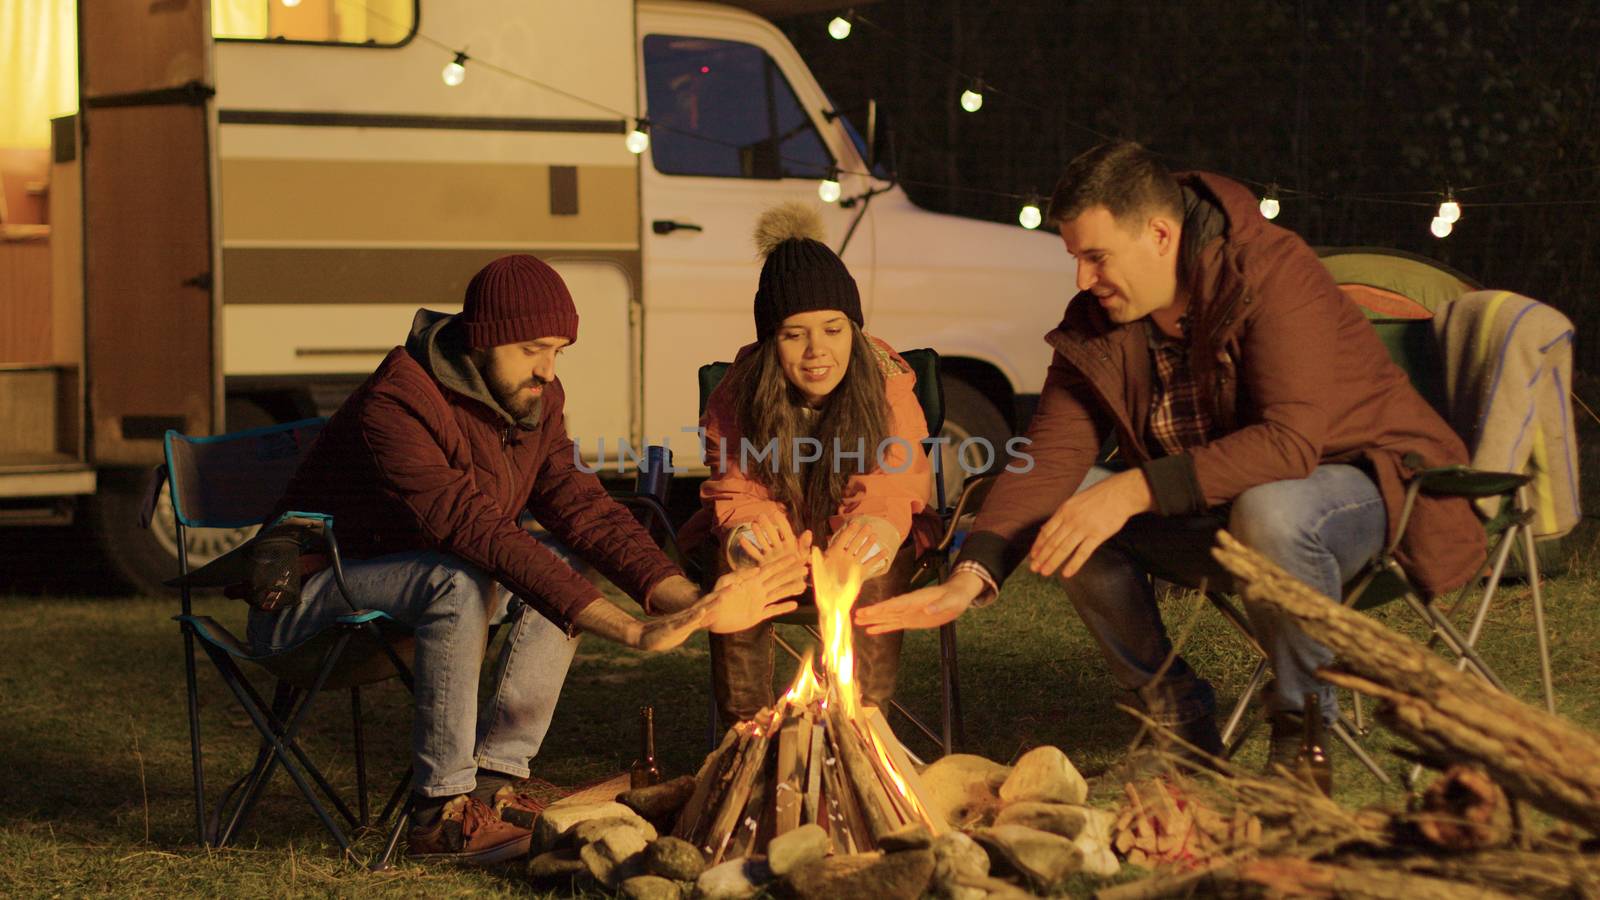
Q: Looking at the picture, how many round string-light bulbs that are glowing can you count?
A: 10